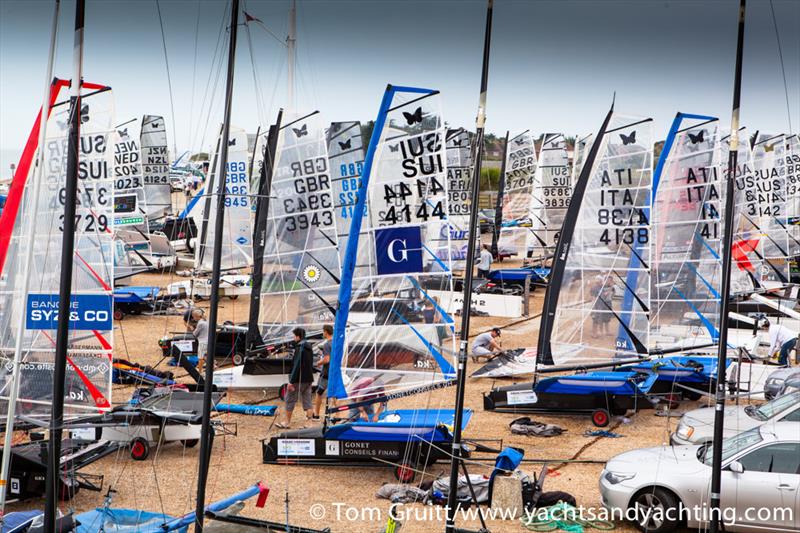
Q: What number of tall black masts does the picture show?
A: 4